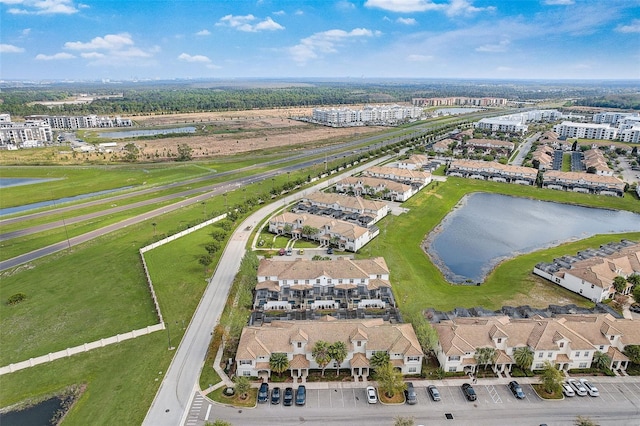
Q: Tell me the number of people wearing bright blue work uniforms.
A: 0